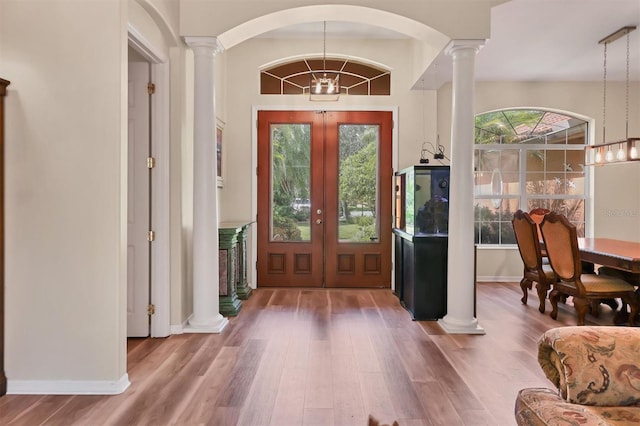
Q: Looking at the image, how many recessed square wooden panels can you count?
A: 4